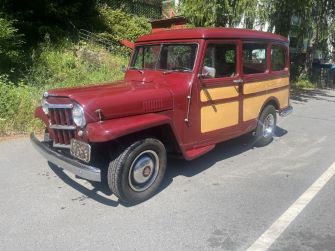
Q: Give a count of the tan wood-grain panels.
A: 4